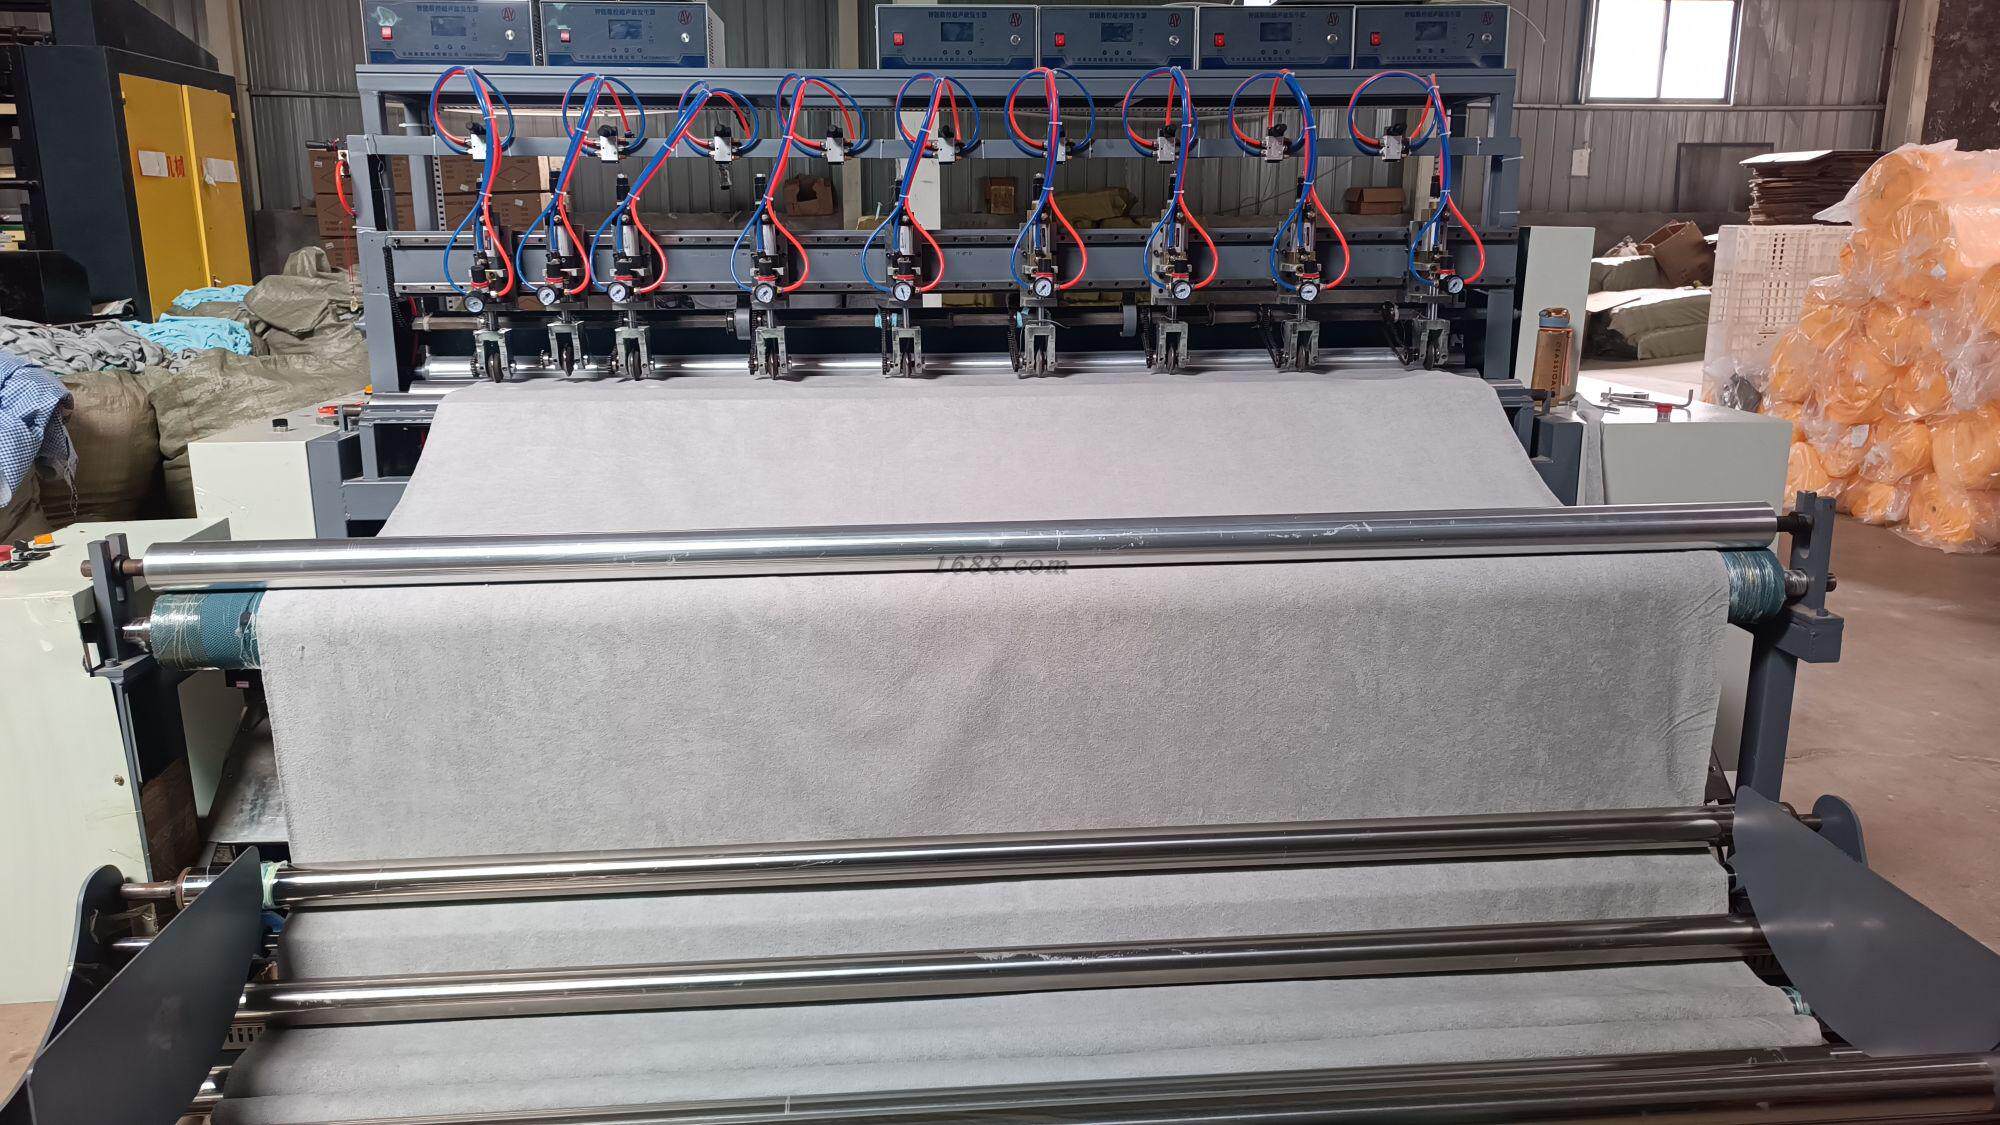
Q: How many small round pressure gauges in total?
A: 9